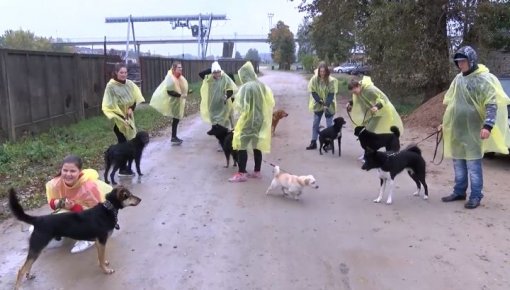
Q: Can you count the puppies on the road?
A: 8